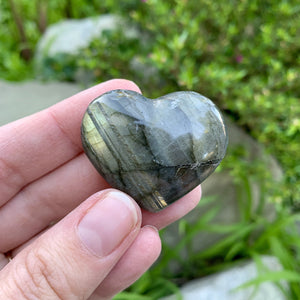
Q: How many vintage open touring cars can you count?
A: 0